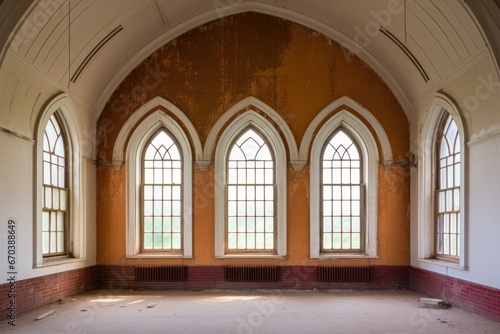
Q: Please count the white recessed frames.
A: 5